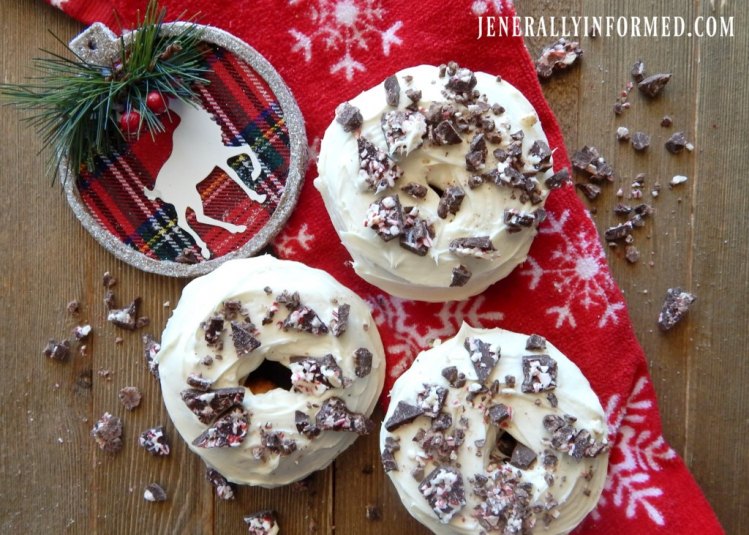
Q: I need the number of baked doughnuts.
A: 3